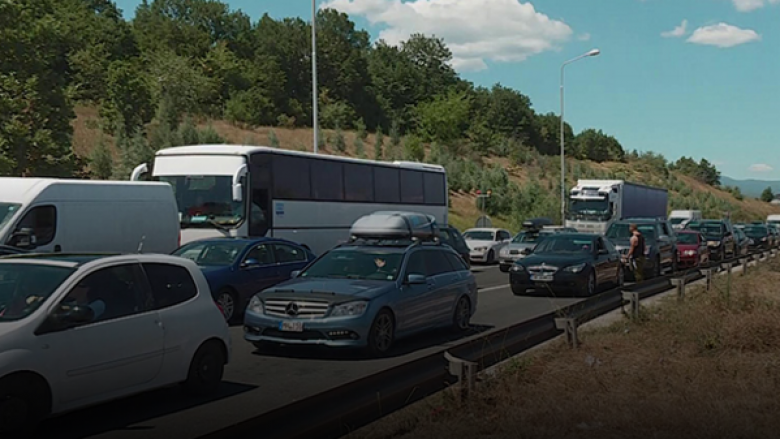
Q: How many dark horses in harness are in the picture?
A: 0